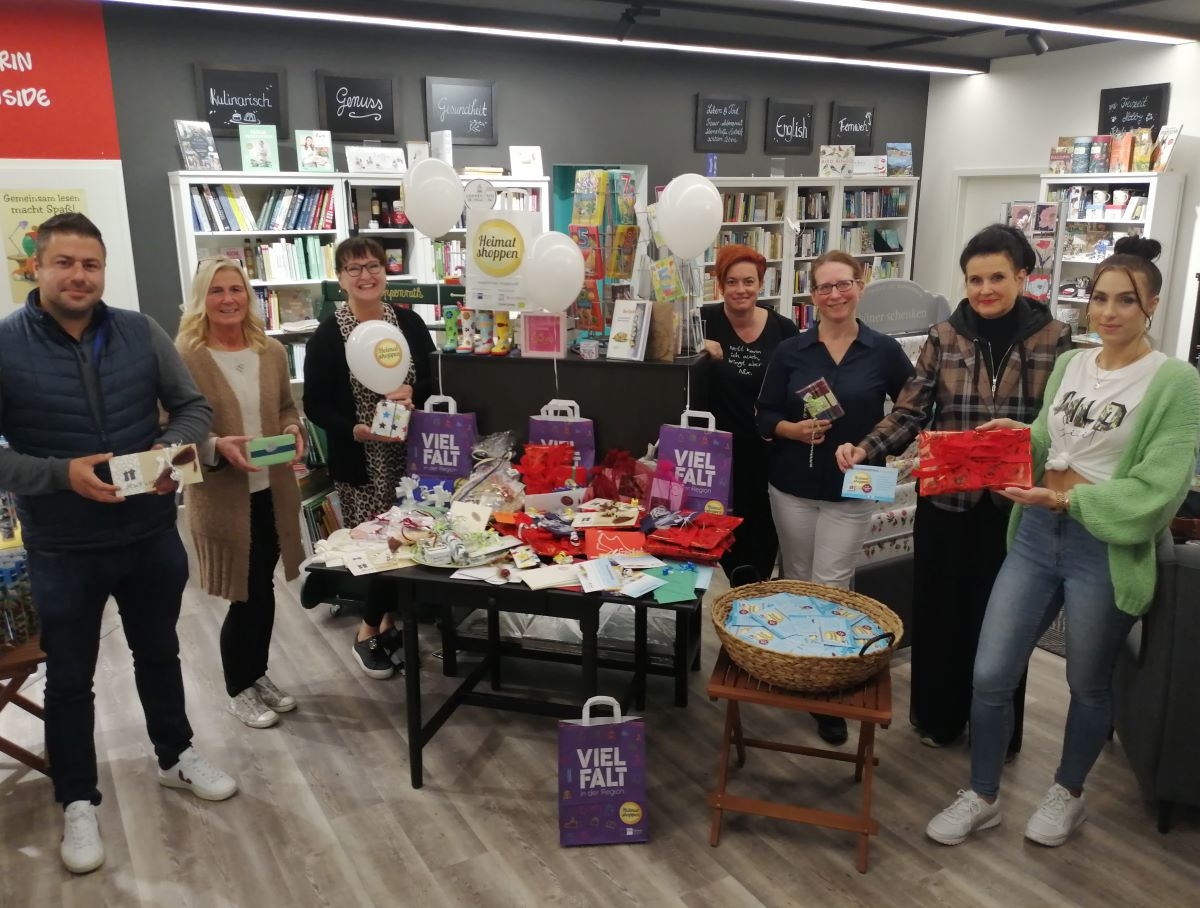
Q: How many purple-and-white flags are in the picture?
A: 0